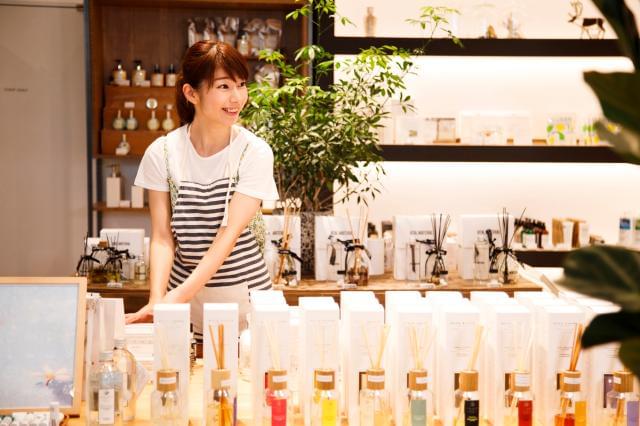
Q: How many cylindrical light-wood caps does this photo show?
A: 10